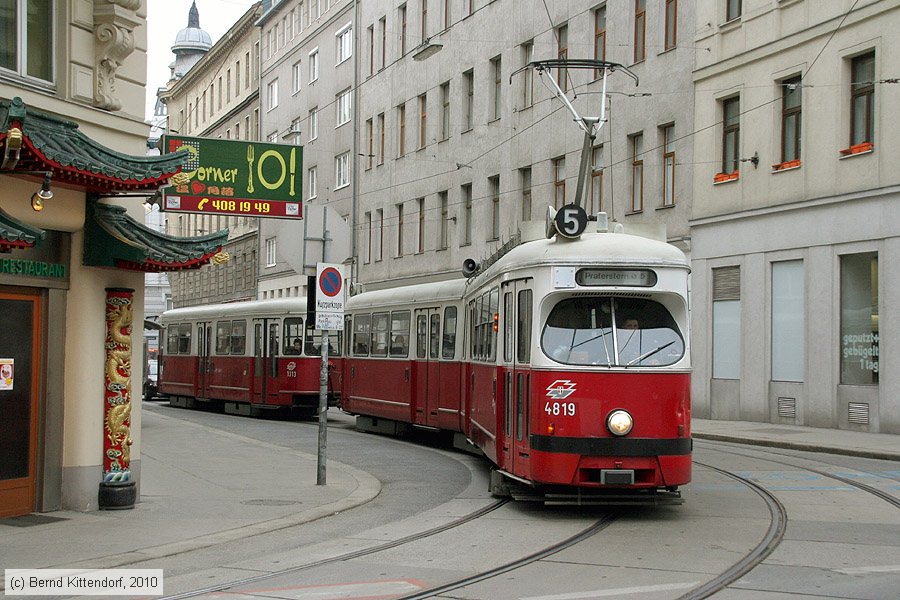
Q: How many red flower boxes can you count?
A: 3